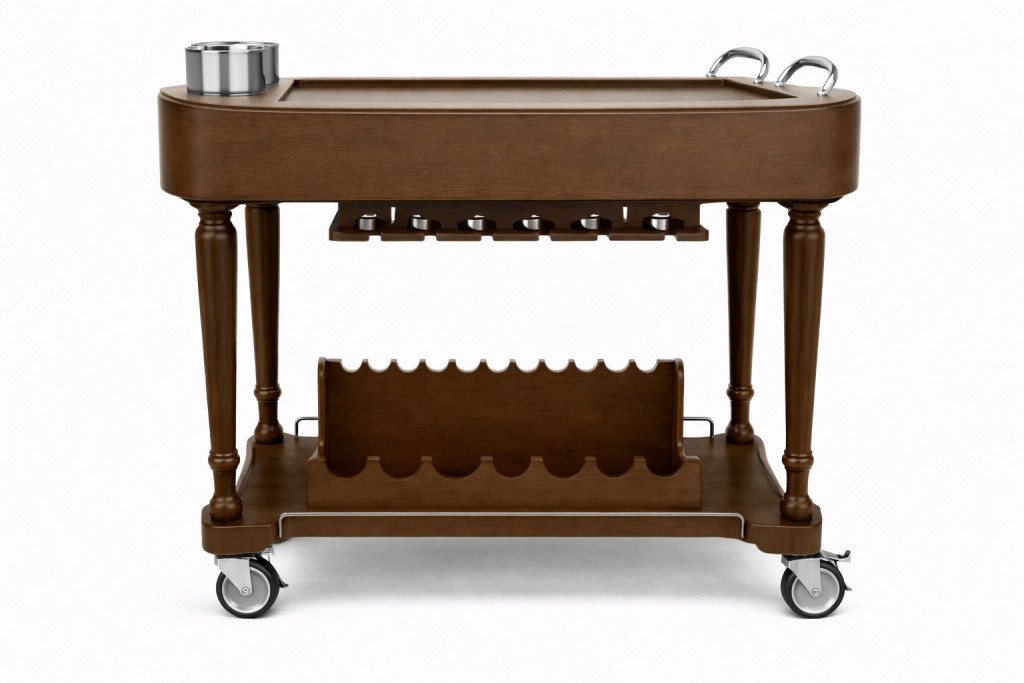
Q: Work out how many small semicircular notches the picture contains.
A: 11